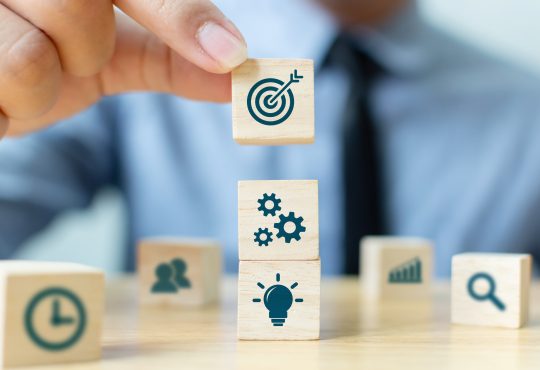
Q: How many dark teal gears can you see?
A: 3